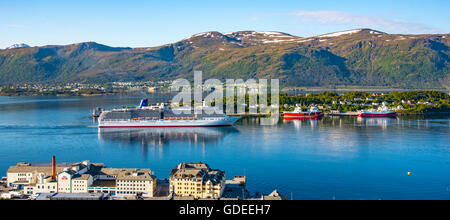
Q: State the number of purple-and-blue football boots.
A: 0